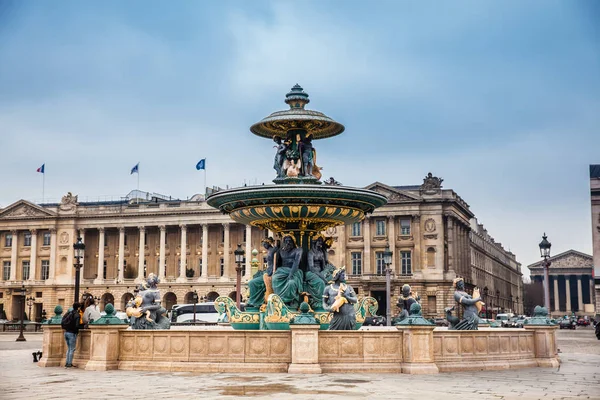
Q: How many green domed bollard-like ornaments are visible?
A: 5